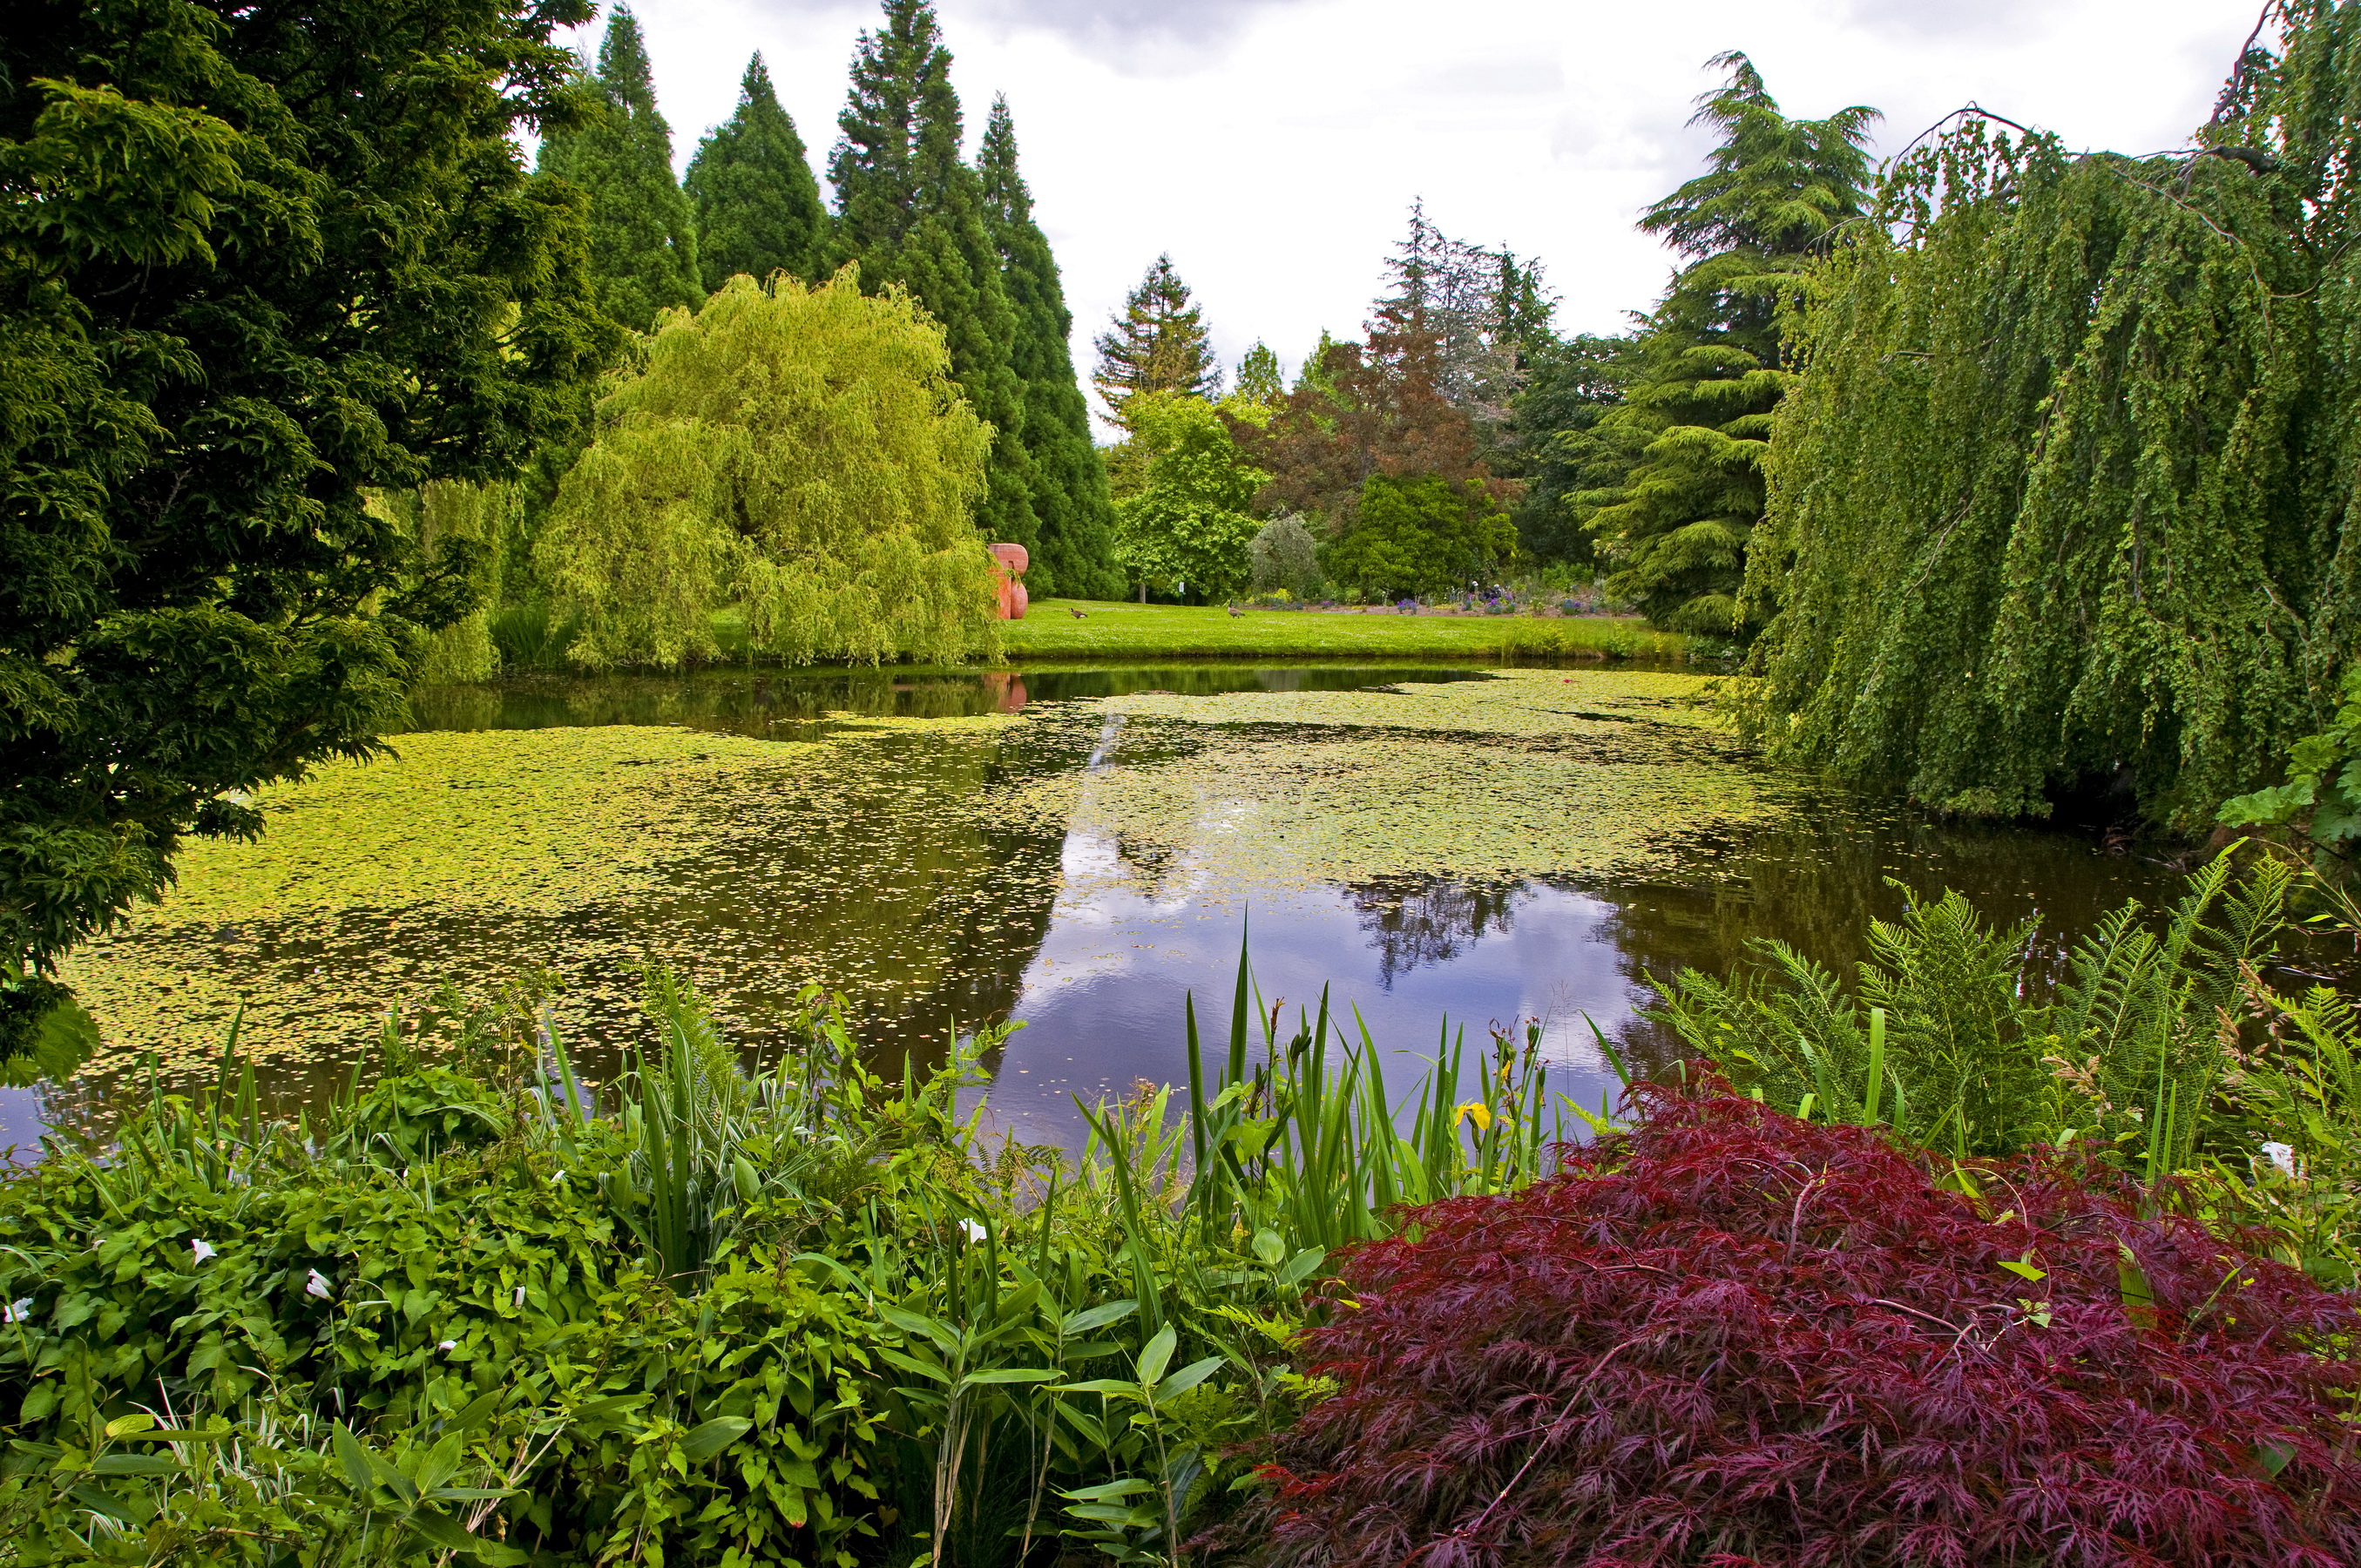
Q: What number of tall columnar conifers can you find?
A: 4